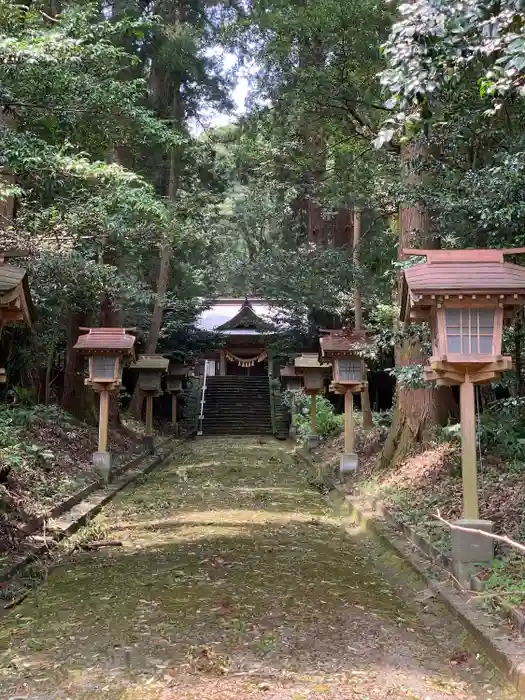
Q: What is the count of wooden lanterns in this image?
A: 8